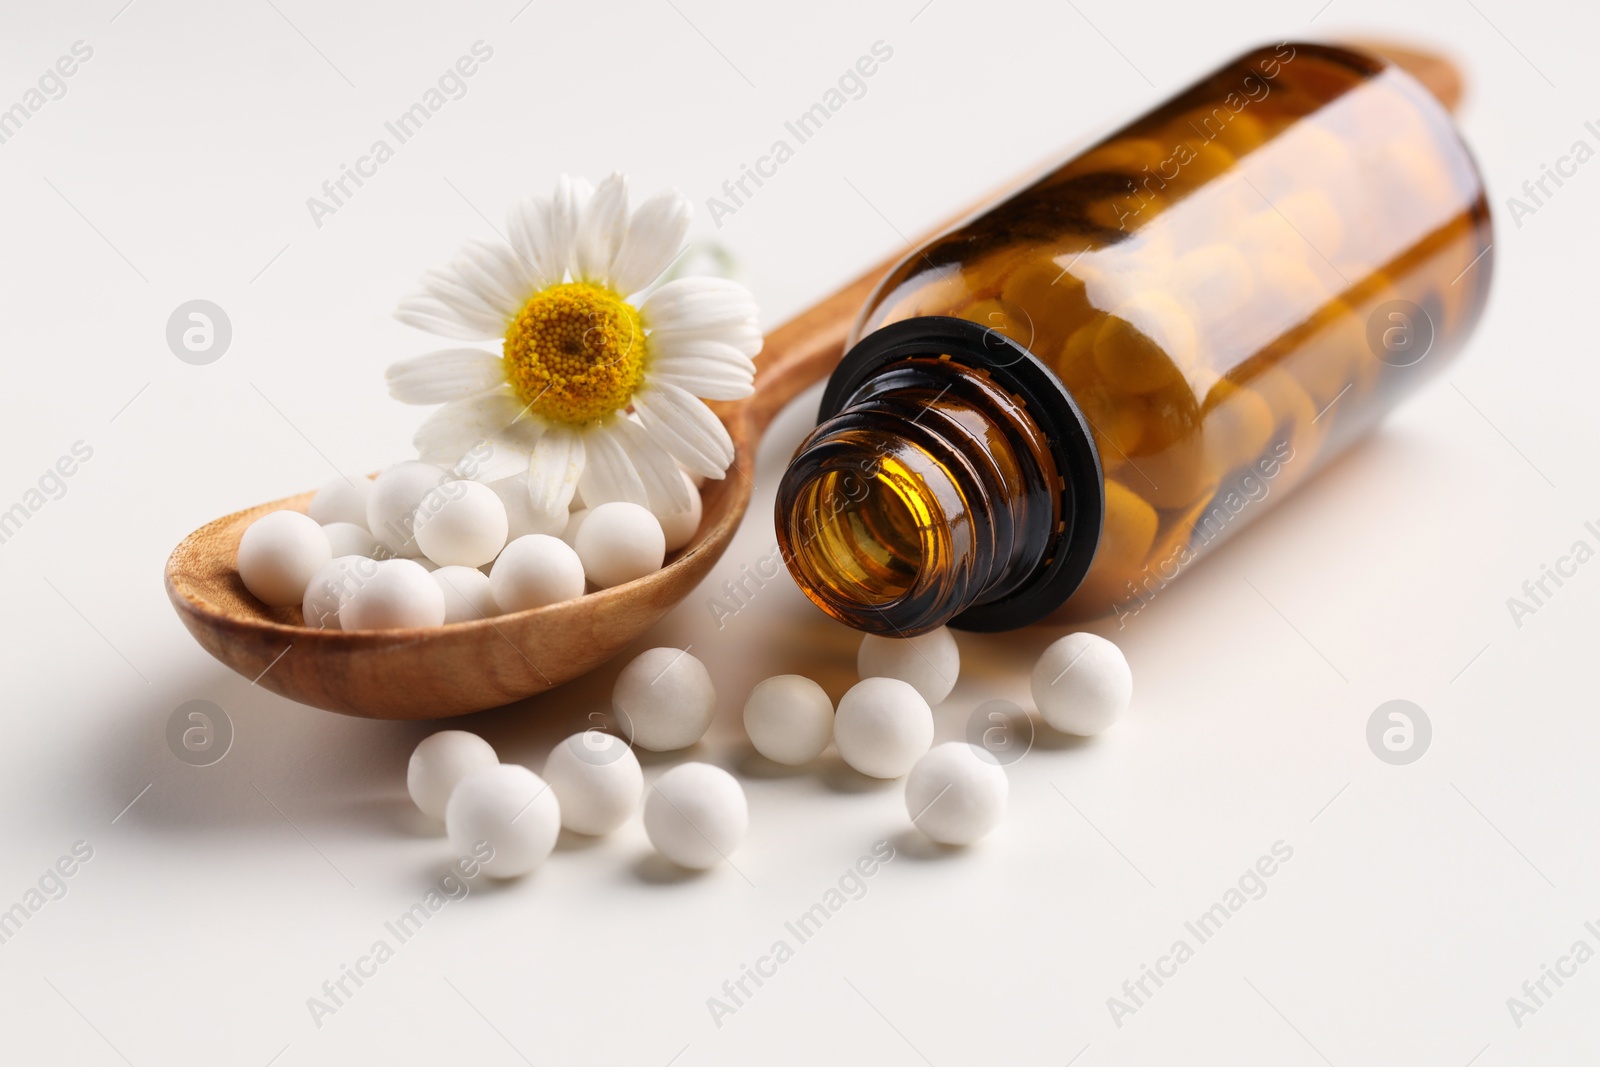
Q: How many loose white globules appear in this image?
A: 10